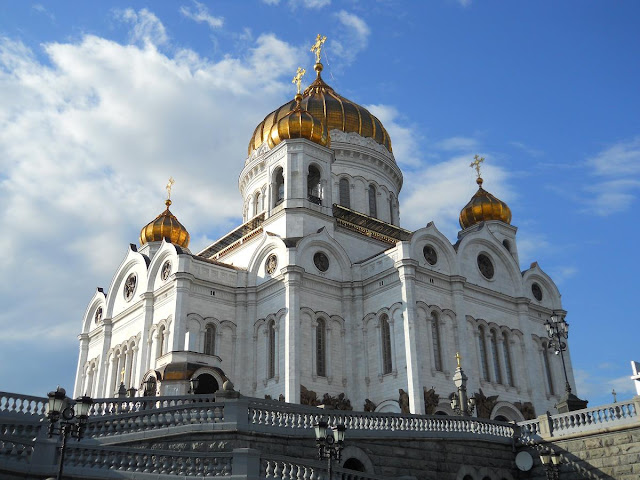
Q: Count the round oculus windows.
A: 8